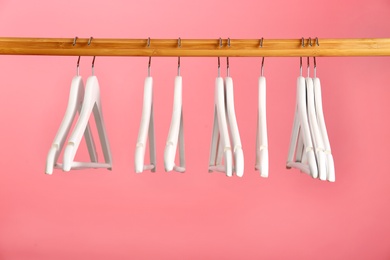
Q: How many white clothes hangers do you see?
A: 10